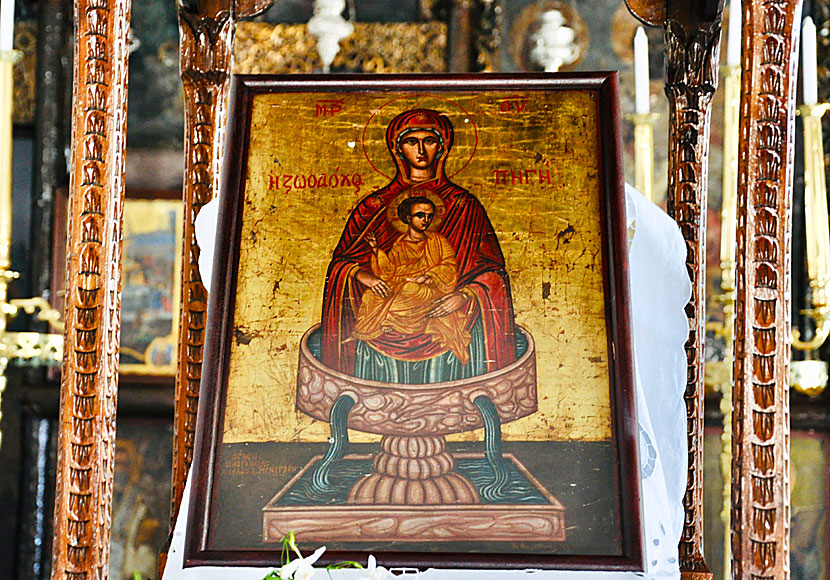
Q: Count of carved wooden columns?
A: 4